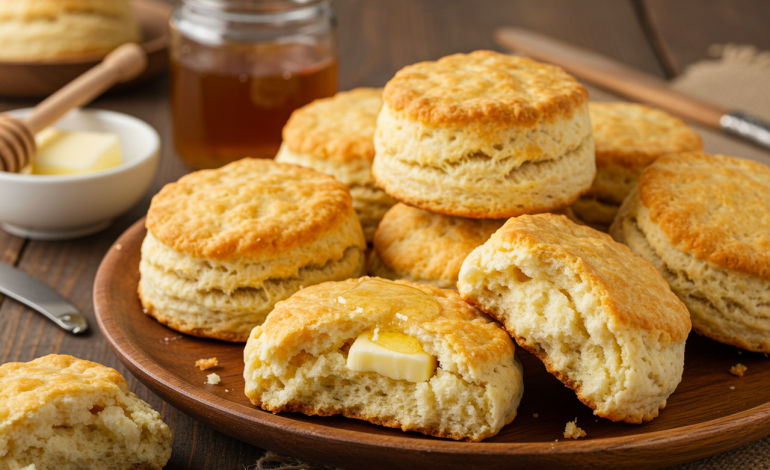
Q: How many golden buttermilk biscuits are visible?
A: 10